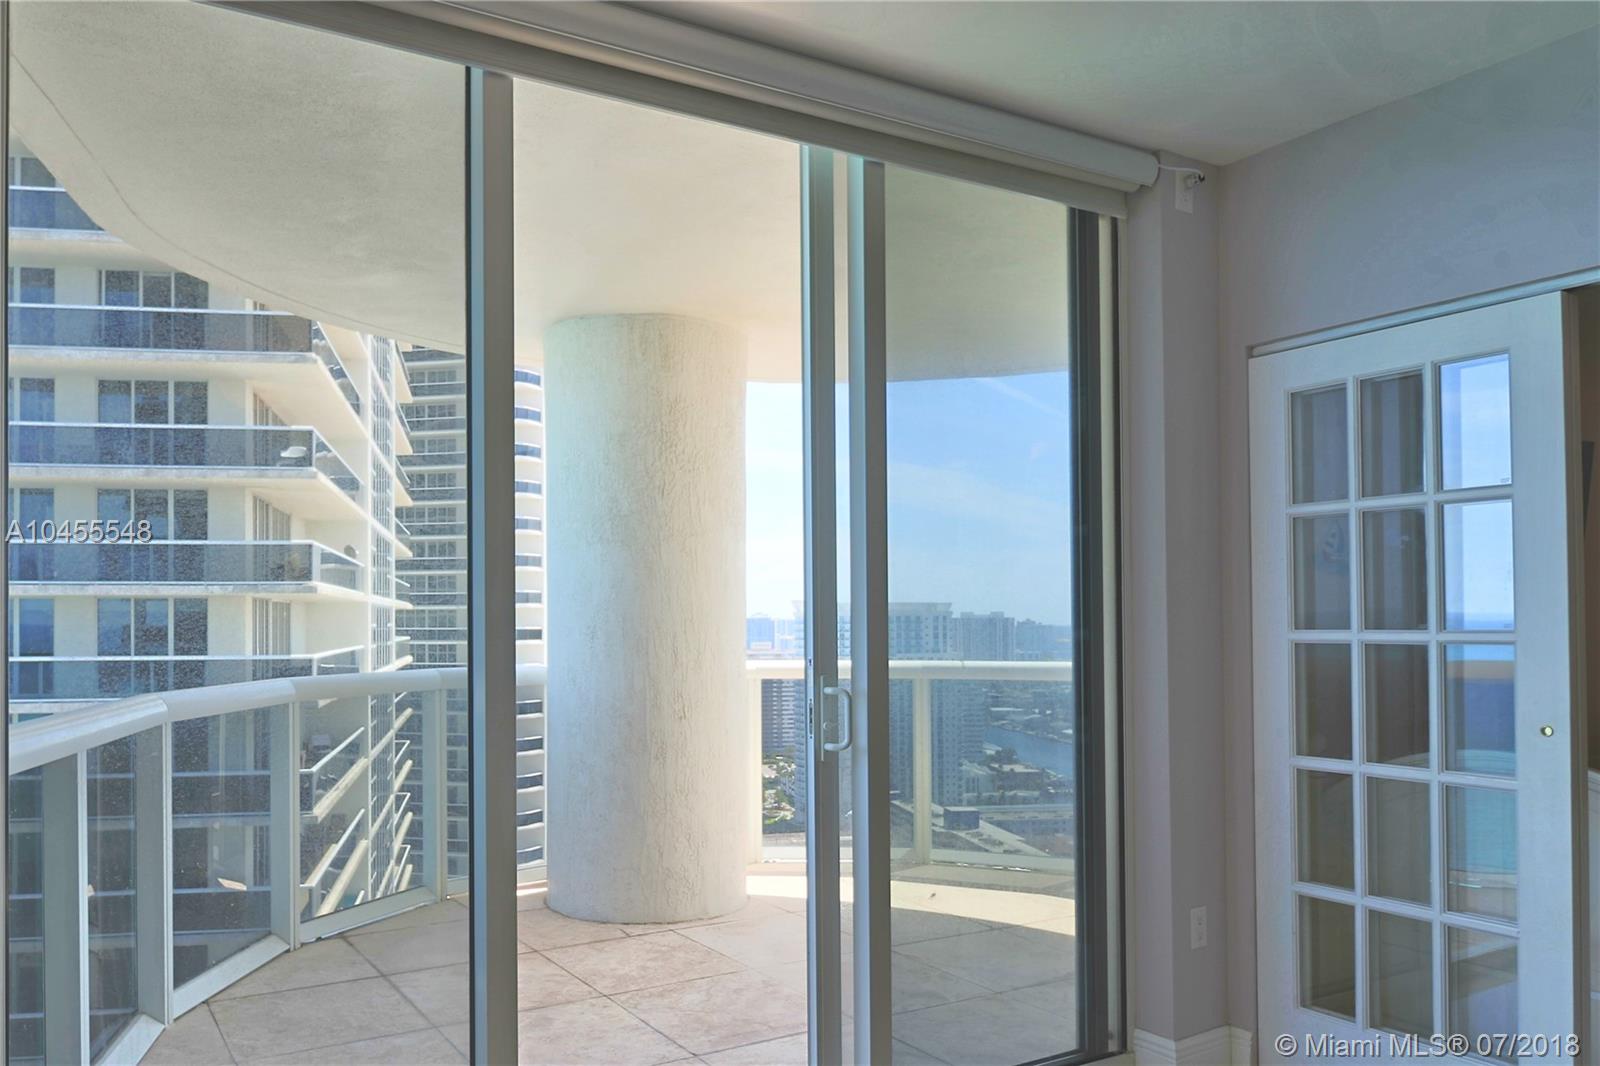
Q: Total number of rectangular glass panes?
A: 15